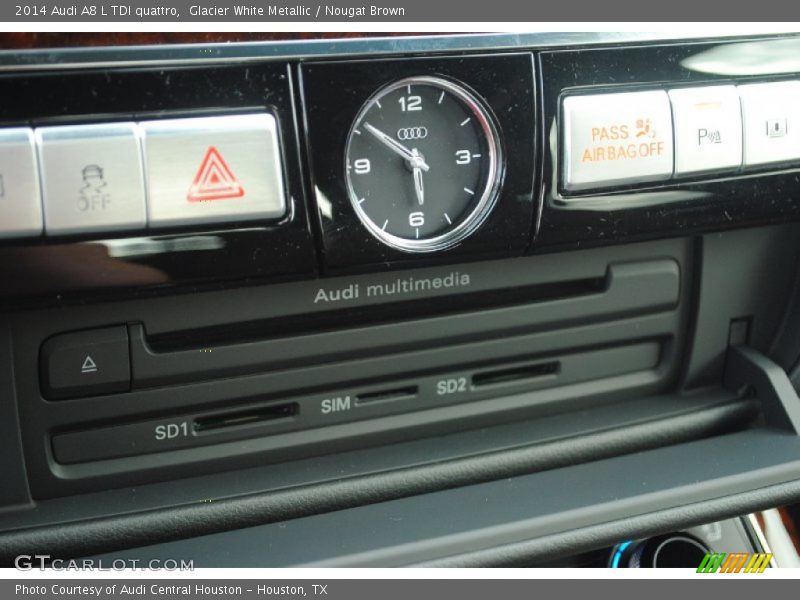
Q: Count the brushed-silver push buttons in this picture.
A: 6